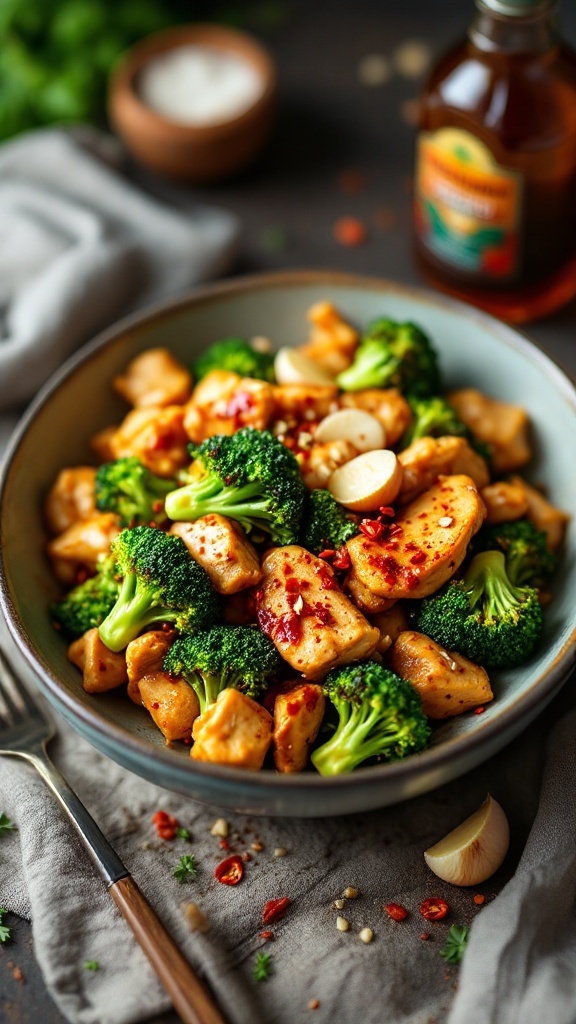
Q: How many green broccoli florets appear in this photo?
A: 12